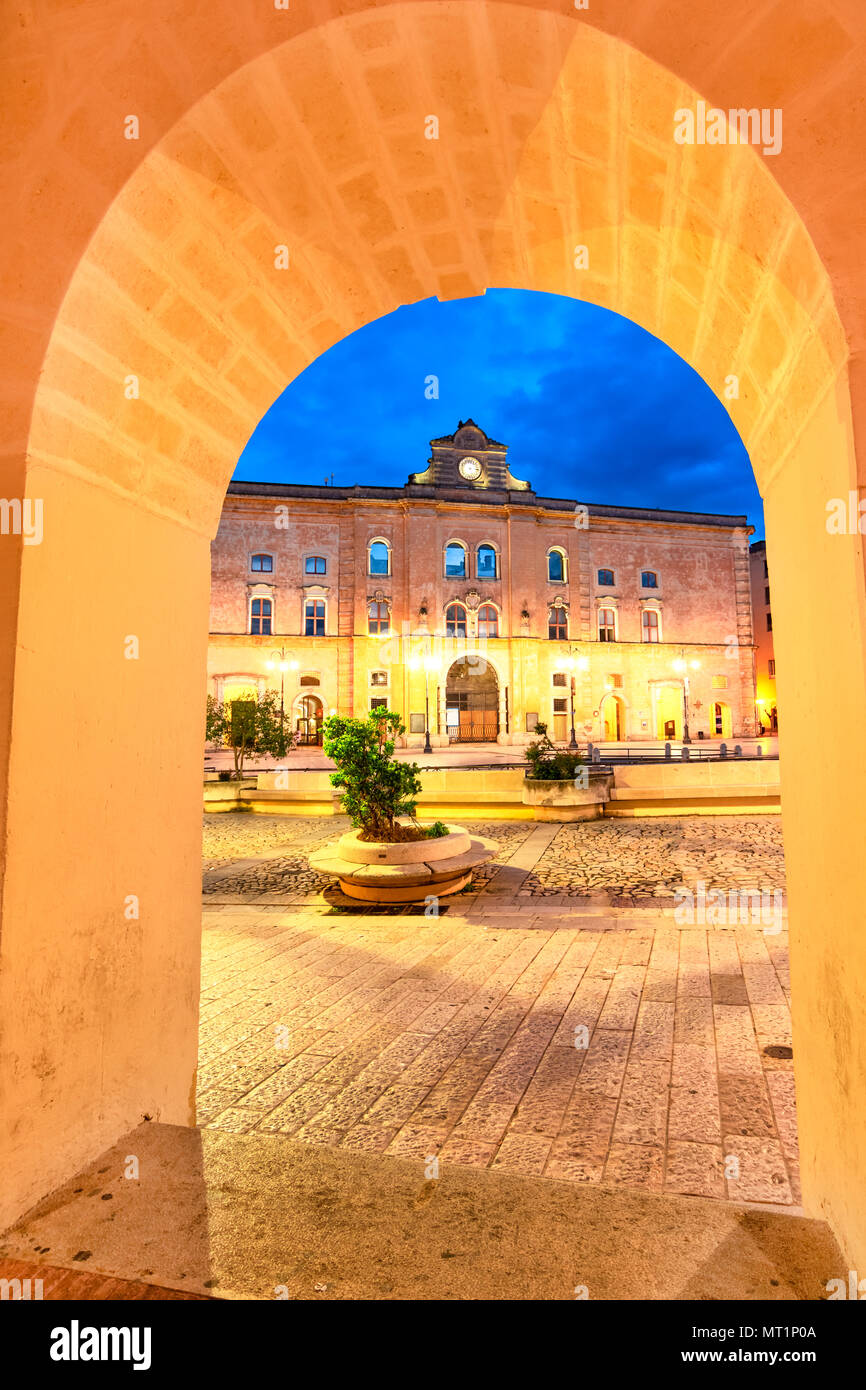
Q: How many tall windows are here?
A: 12